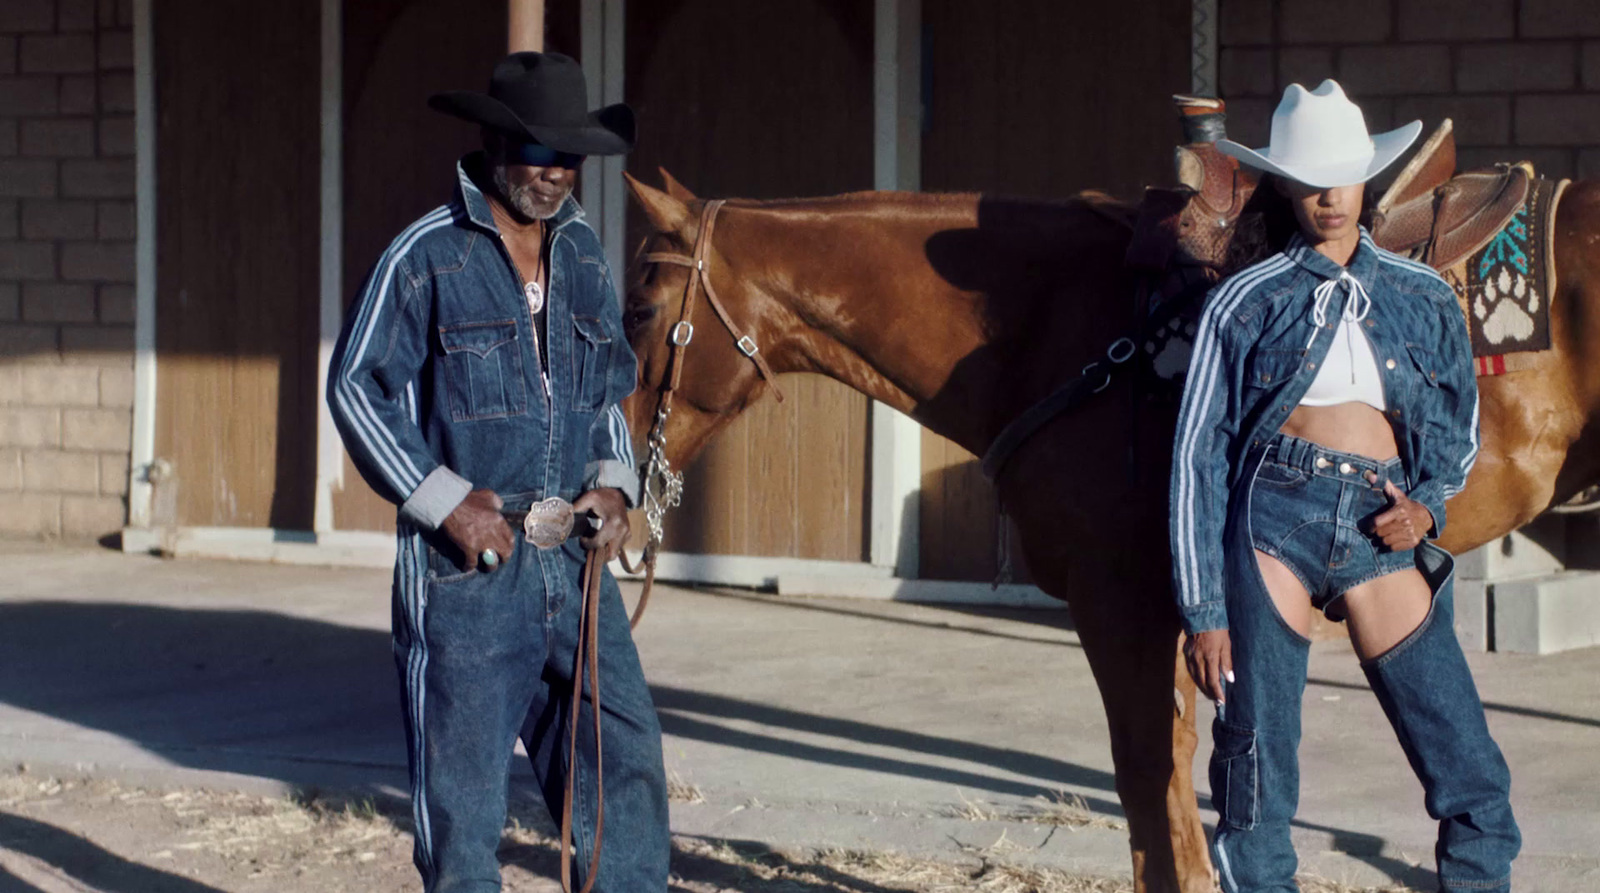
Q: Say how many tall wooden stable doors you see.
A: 4